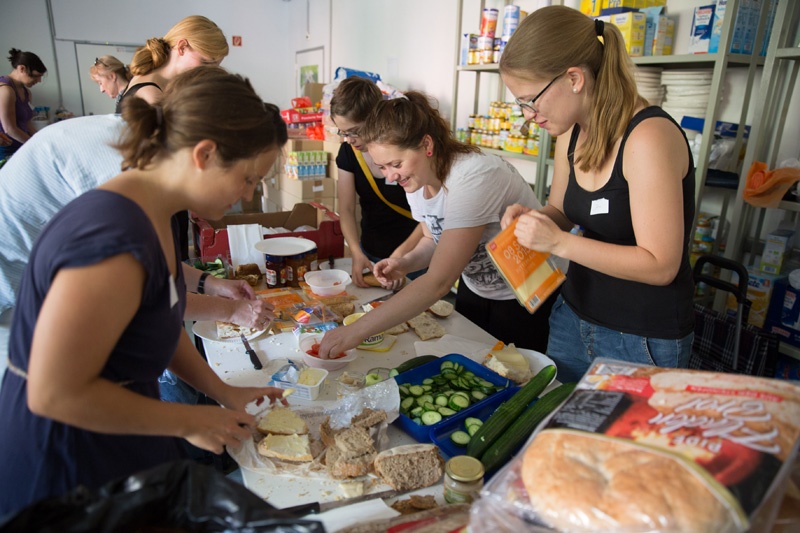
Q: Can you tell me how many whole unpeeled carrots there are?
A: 0